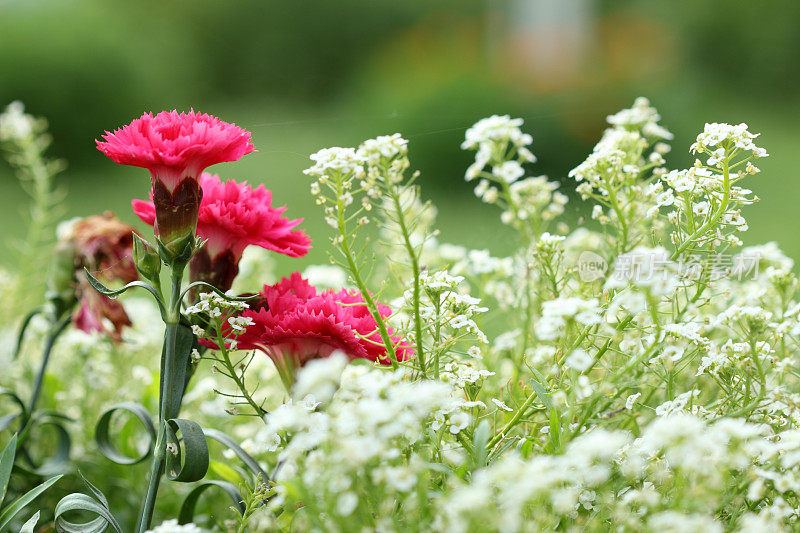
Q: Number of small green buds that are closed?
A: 1